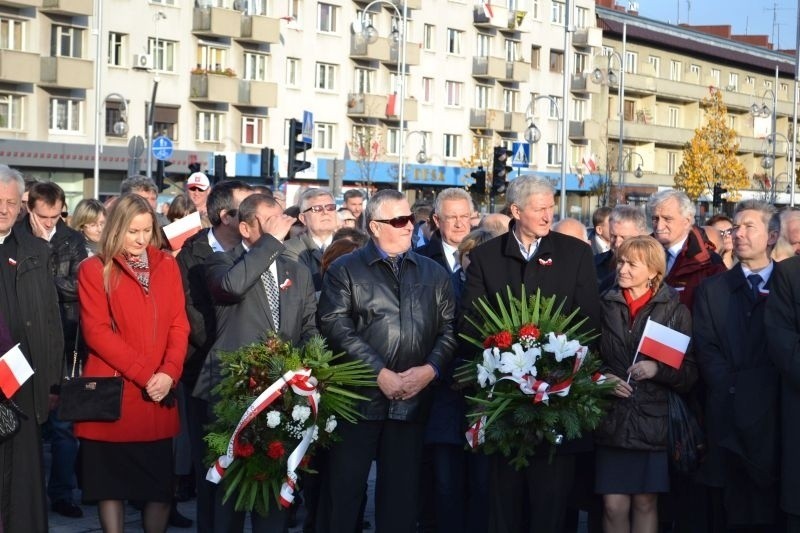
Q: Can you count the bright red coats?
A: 1